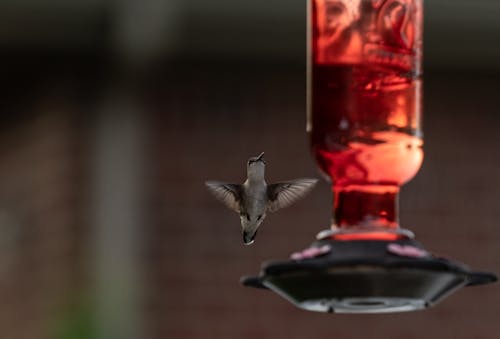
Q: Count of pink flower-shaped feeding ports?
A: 2